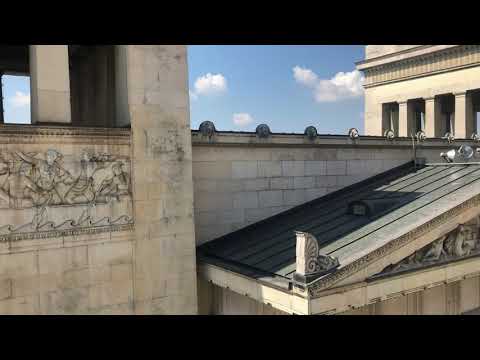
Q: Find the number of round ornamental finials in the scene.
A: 8